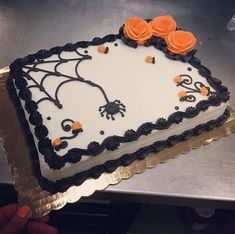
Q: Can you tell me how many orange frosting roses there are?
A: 3